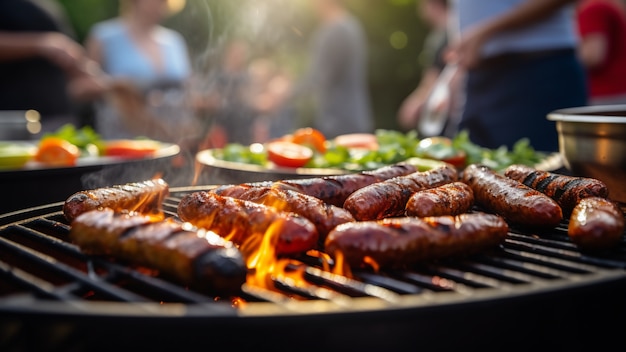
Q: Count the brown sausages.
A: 11